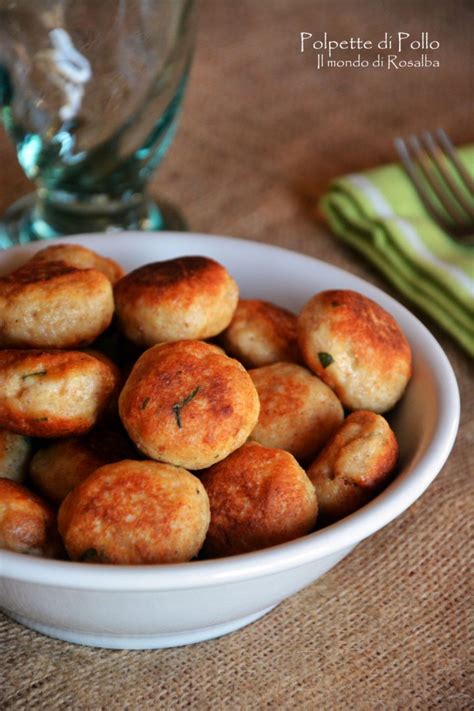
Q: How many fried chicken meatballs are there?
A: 14